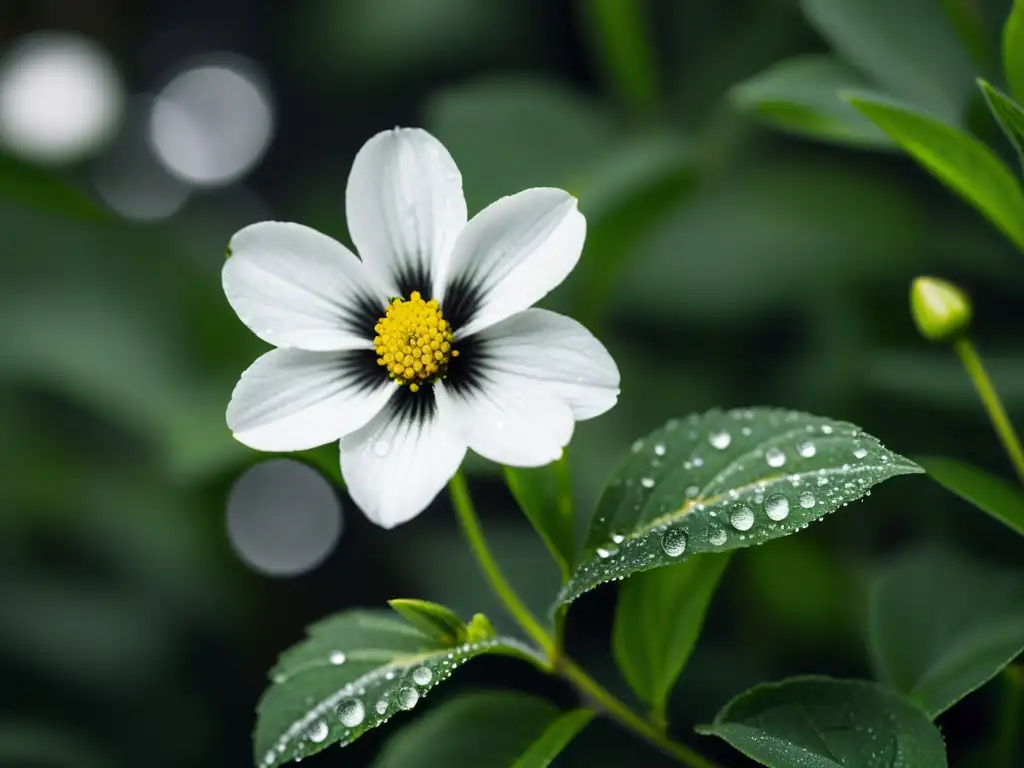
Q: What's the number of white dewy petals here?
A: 7